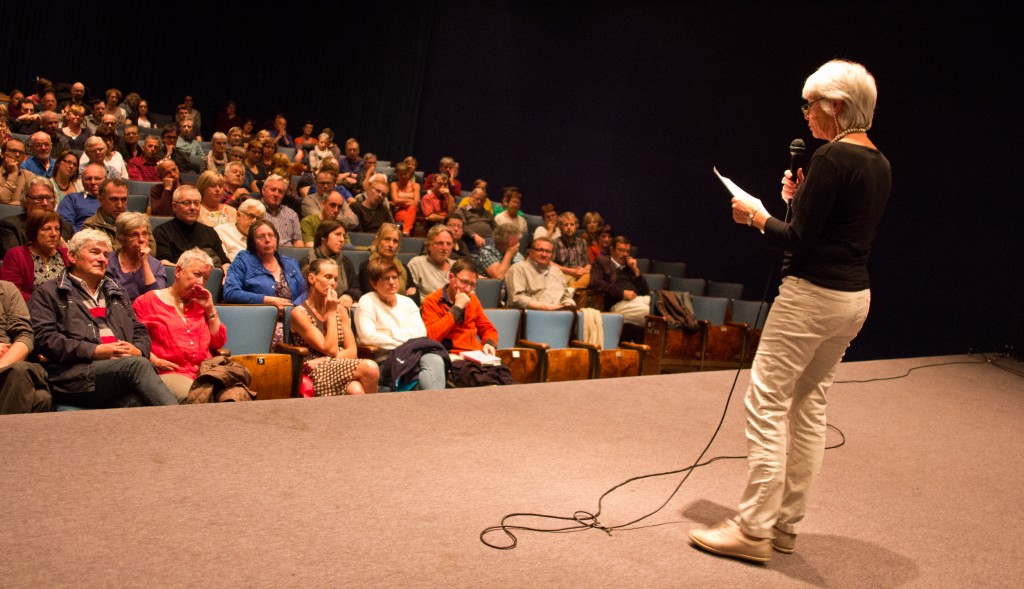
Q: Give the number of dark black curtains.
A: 1